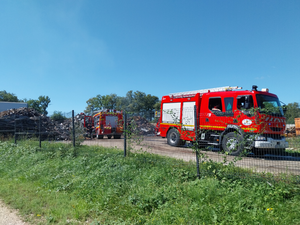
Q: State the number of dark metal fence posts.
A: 5